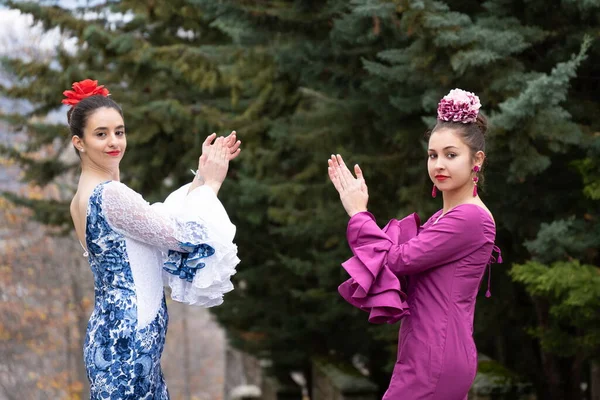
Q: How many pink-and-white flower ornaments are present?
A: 1